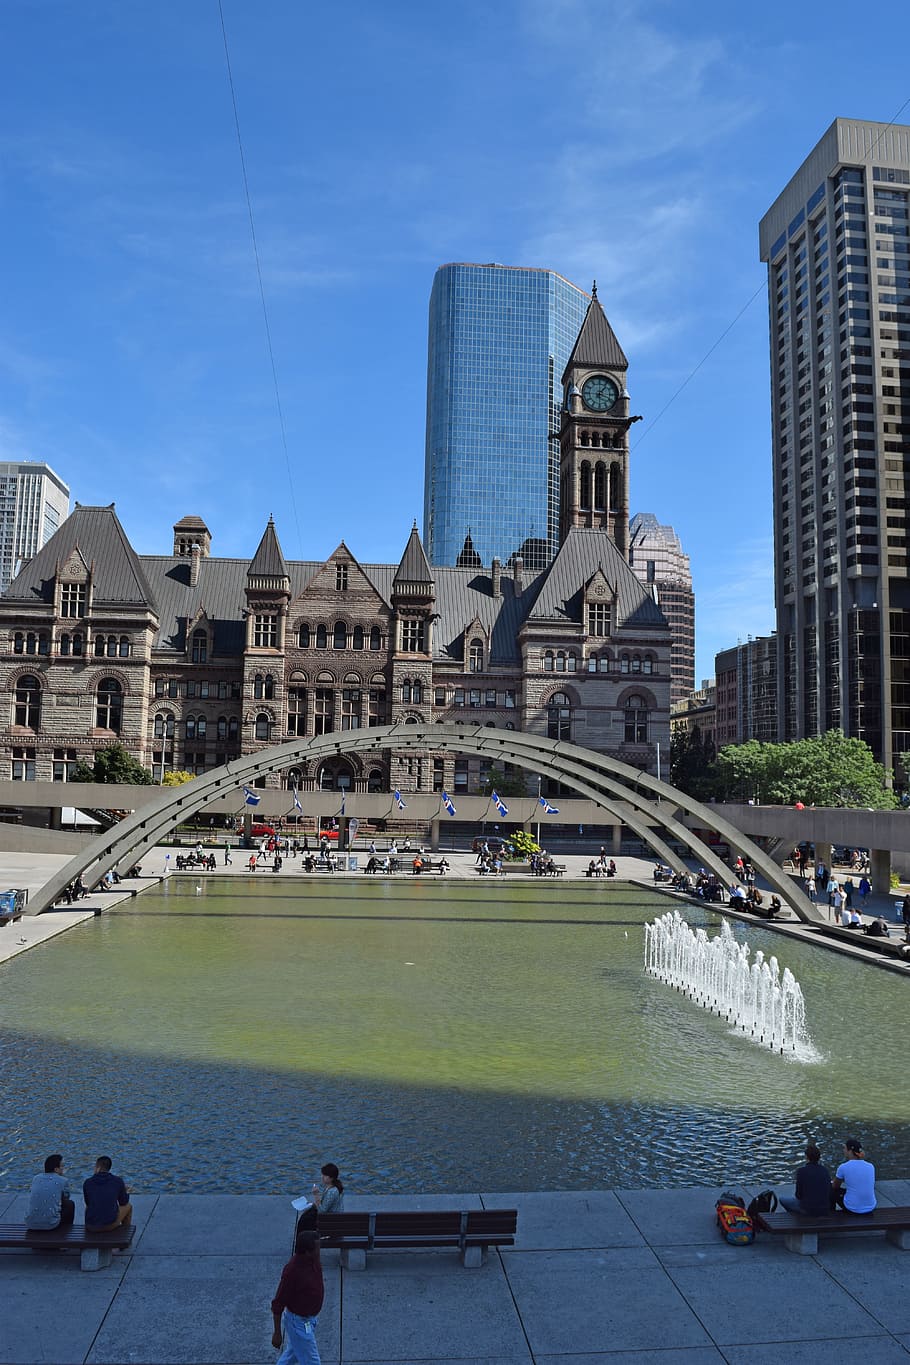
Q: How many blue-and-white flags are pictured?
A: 7